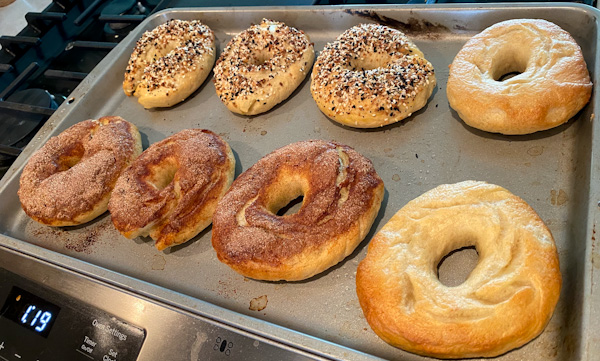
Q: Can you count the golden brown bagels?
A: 2